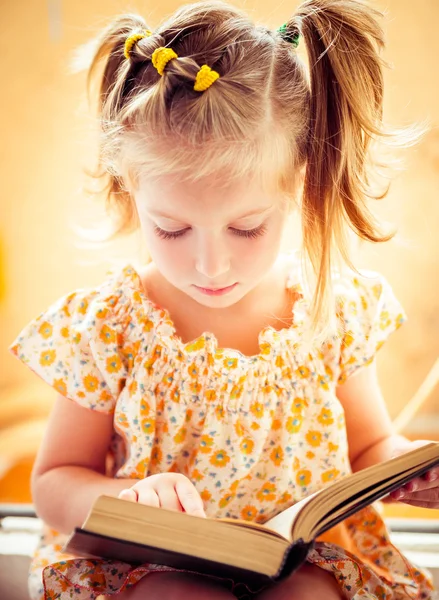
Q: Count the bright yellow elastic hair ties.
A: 3